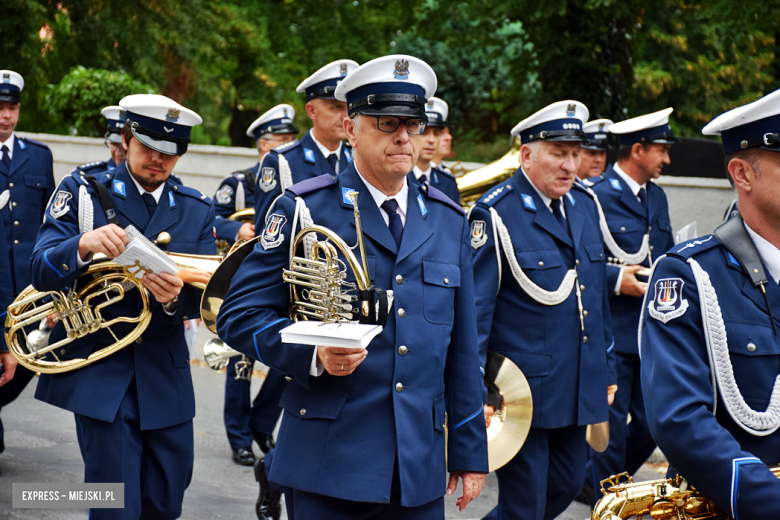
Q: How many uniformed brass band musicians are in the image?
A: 12